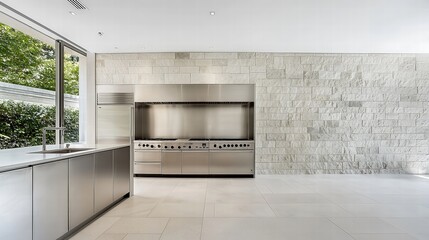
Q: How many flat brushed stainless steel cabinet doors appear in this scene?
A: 5